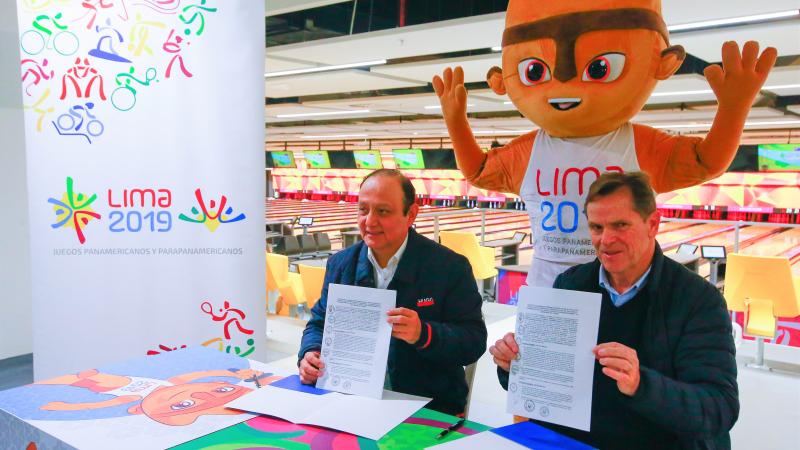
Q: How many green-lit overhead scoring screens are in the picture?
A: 5